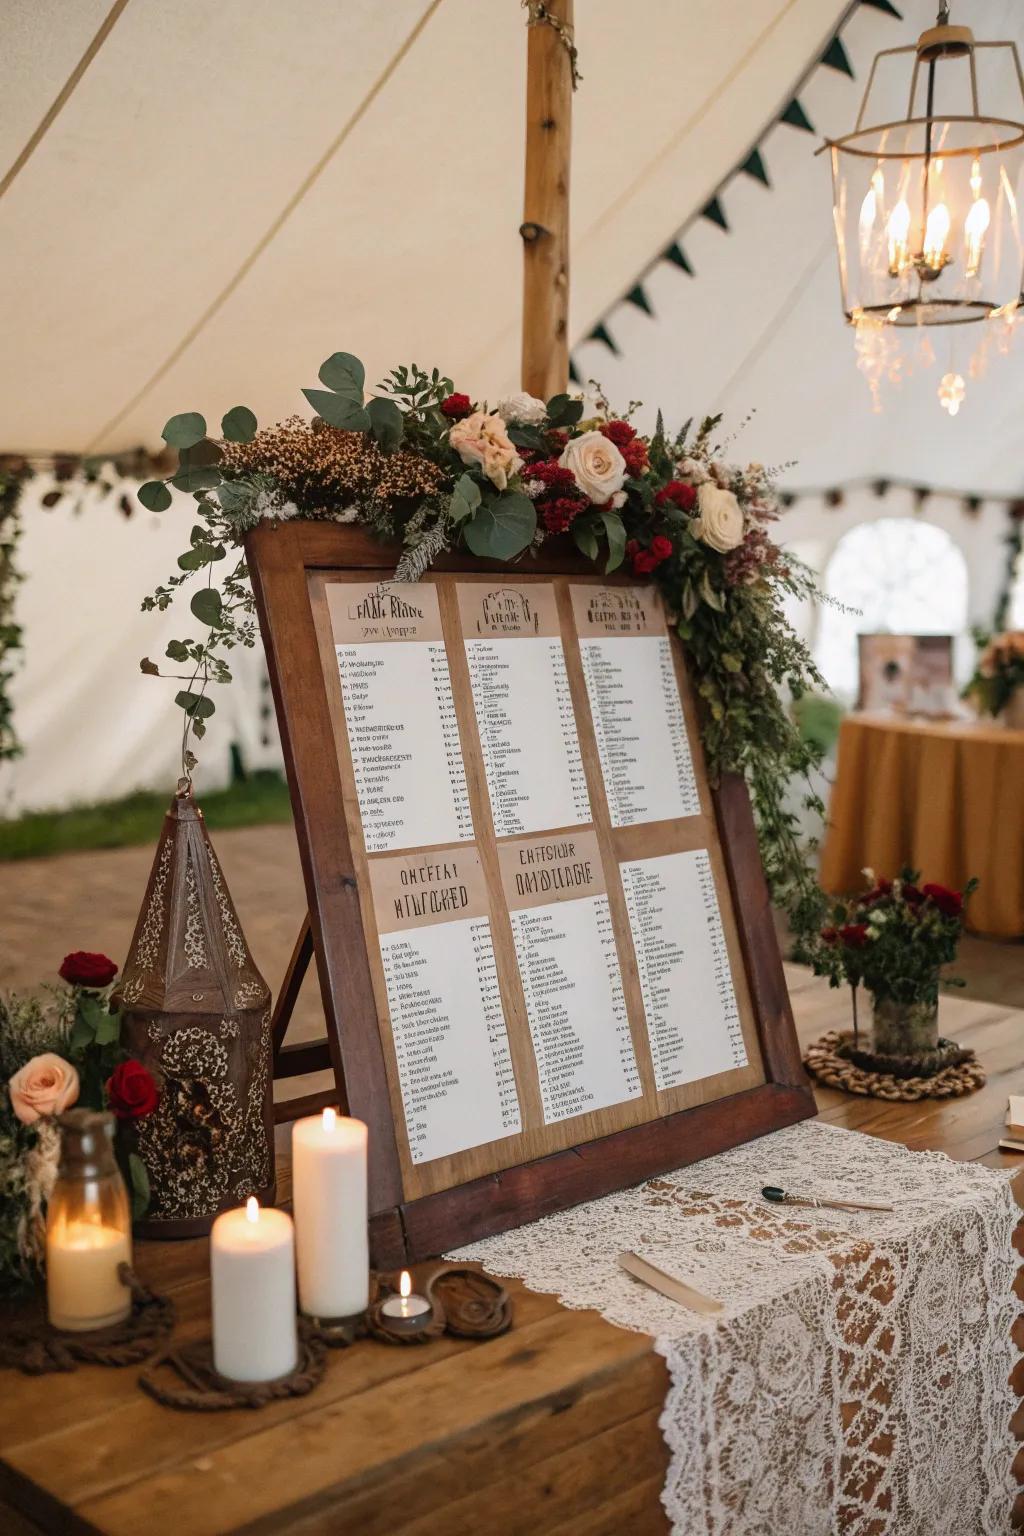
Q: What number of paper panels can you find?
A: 6